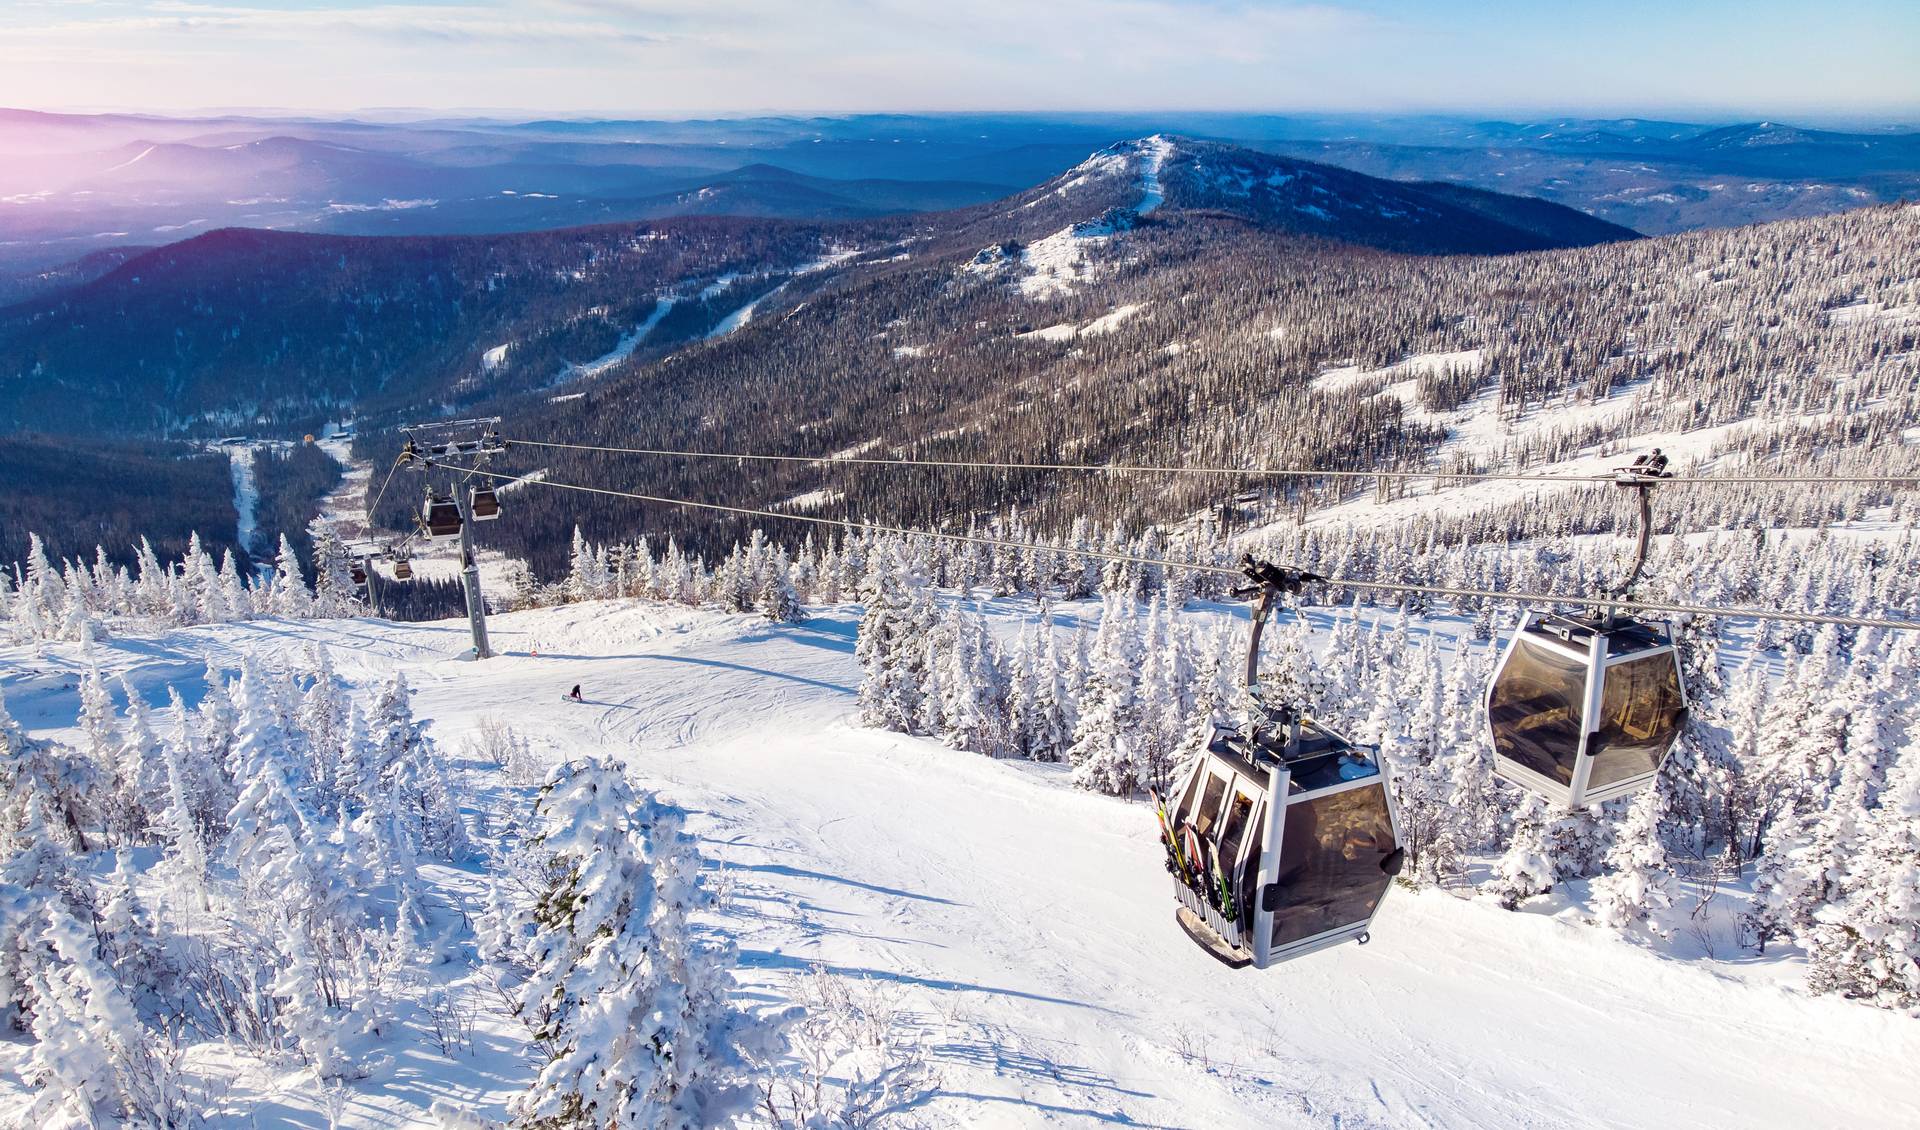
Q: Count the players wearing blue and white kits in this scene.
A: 0